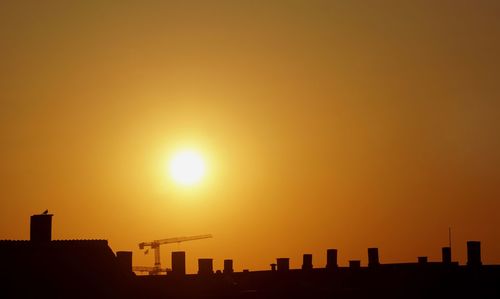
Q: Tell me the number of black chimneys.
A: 13